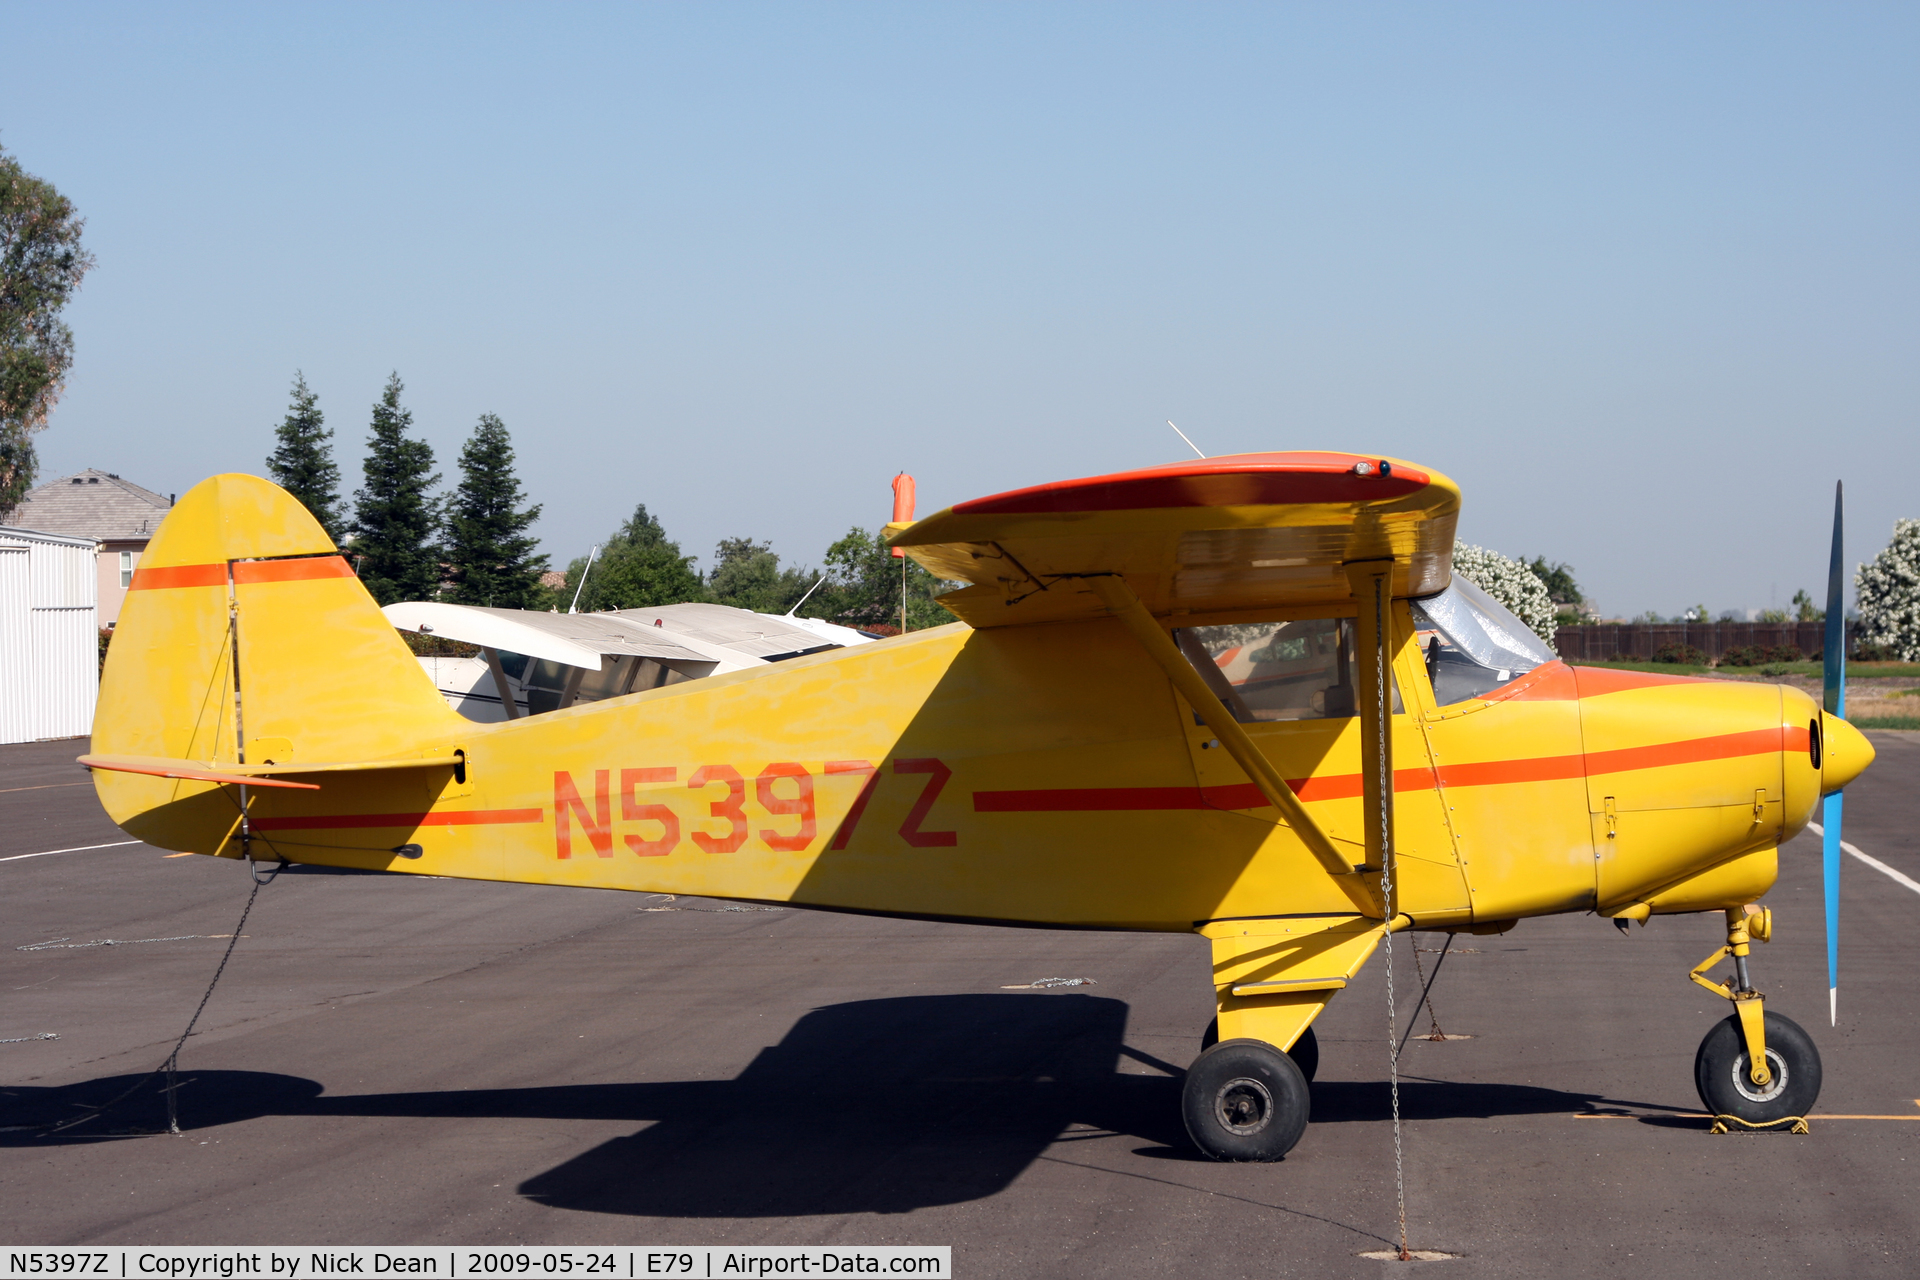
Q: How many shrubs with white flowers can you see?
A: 2